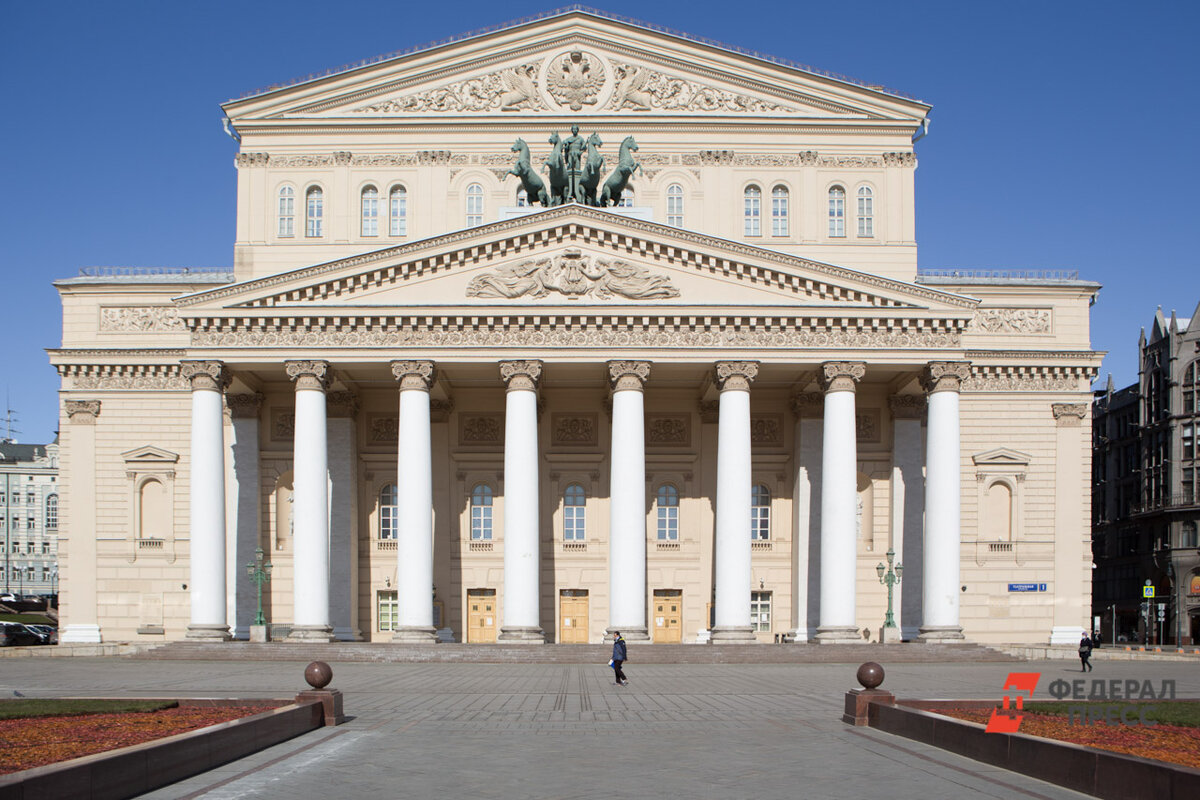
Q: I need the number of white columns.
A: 8